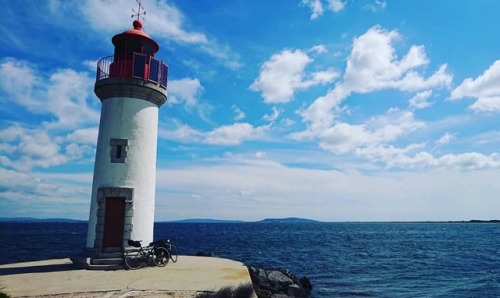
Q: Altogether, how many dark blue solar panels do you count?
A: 3